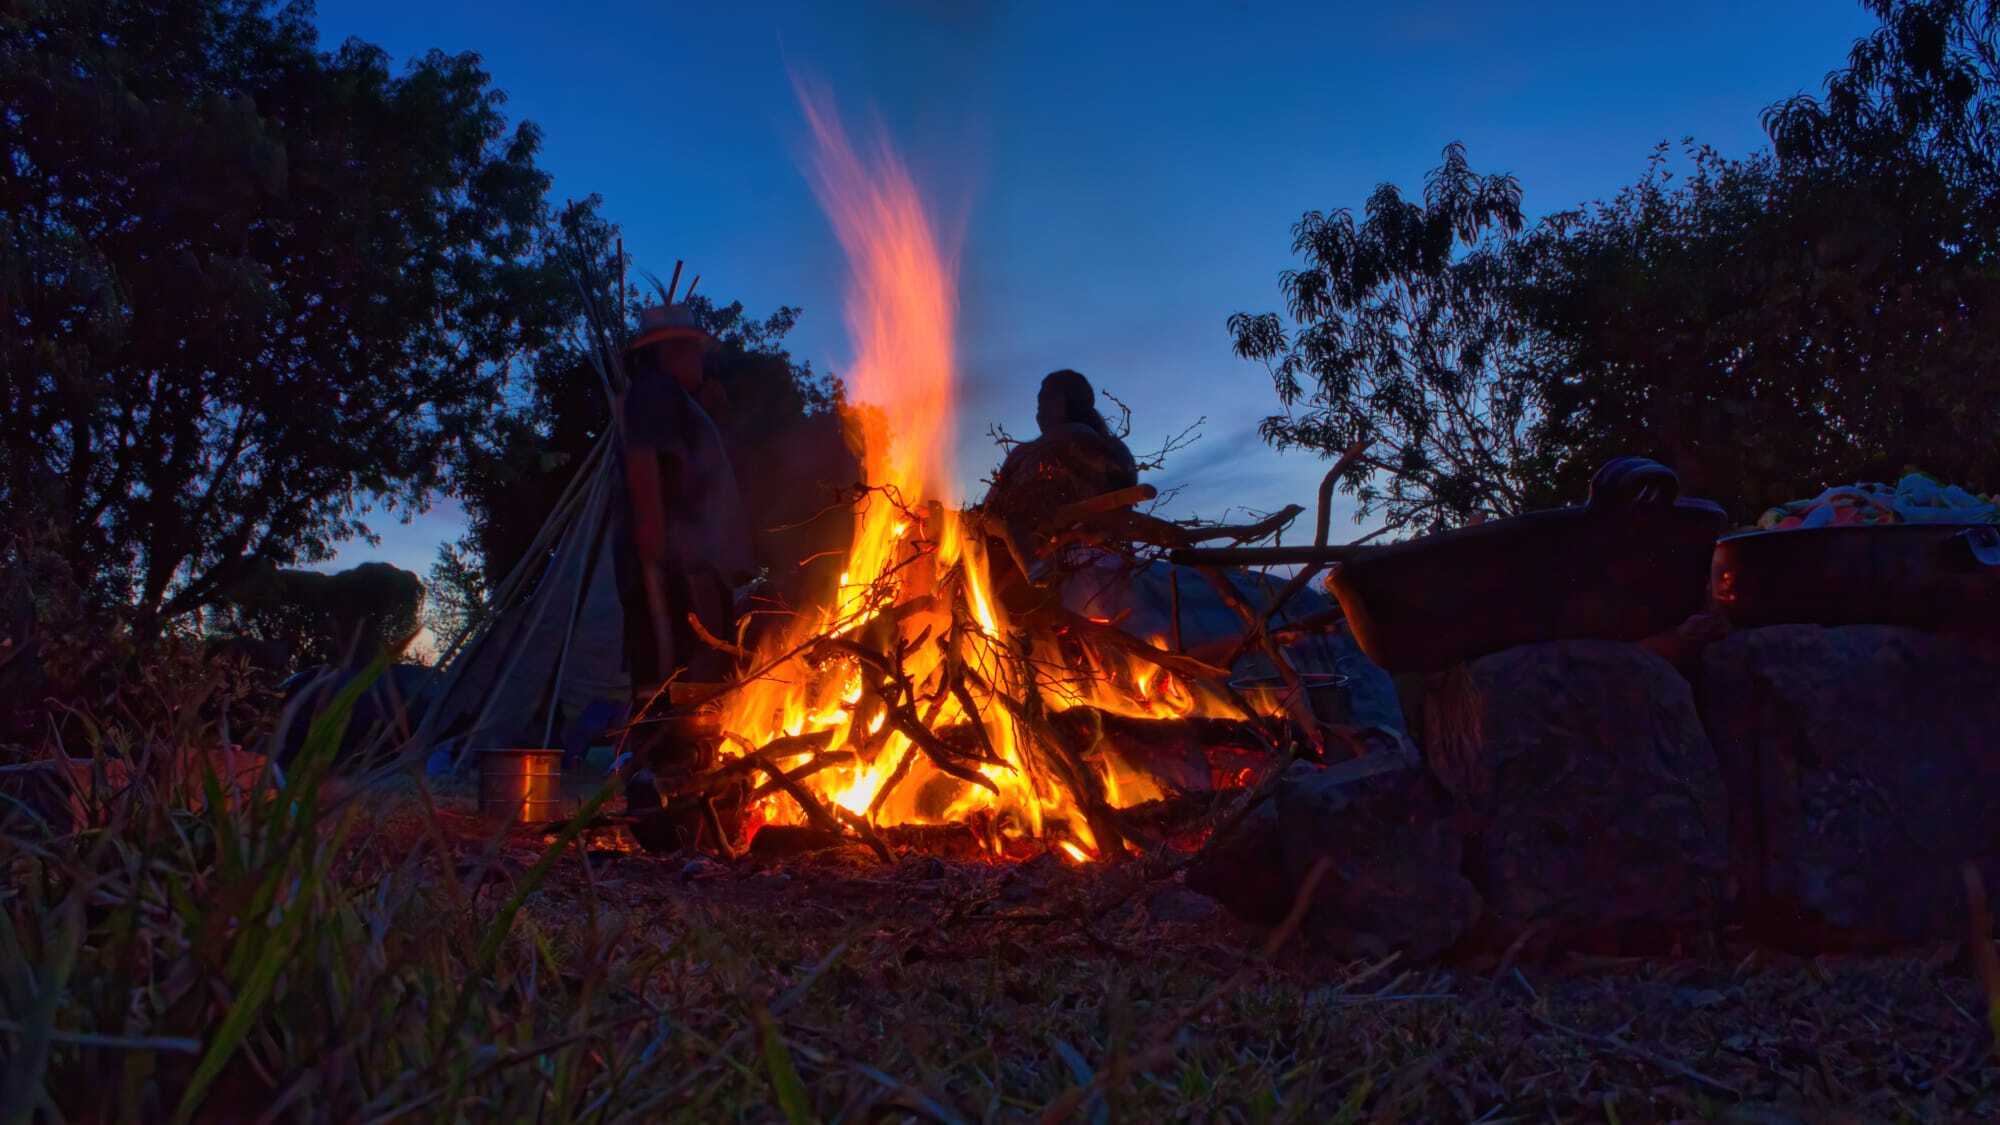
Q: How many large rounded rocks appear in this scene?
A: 3